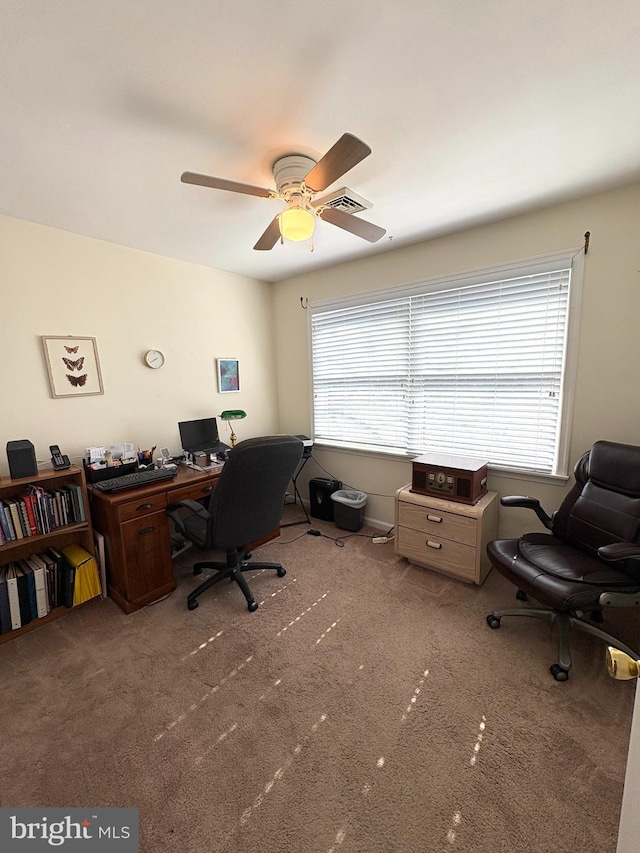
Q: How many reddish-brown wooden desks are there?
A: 1